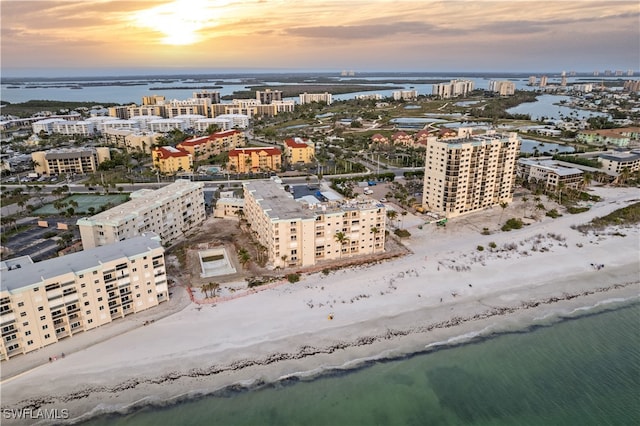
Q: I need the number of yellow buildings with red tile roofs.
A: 4